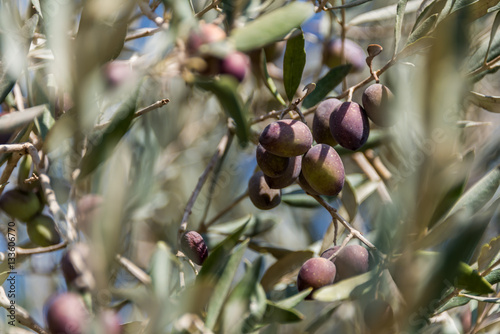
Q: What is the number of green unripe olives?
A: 2